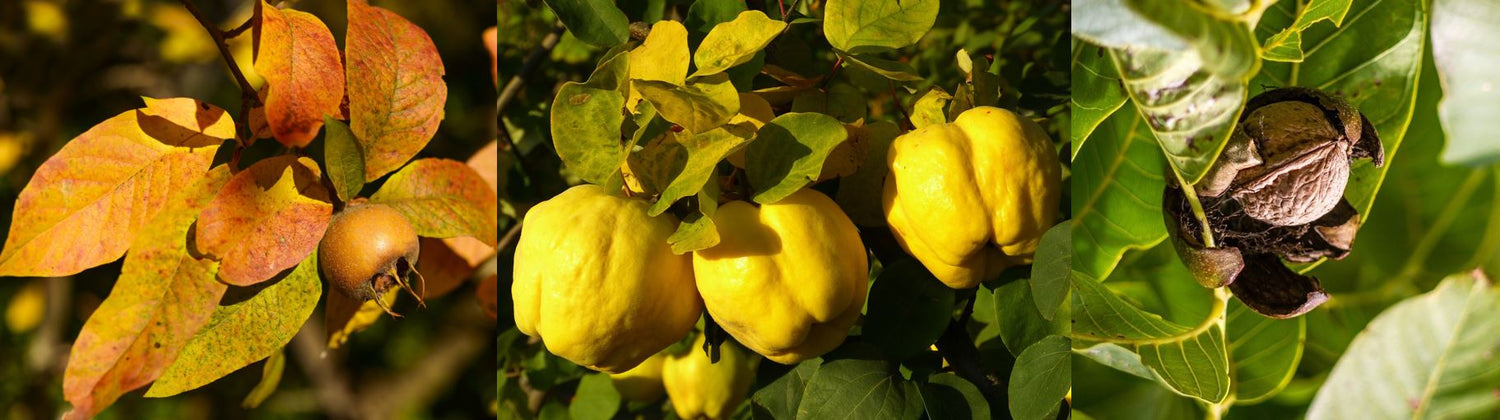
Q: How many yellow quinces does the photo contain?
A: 5